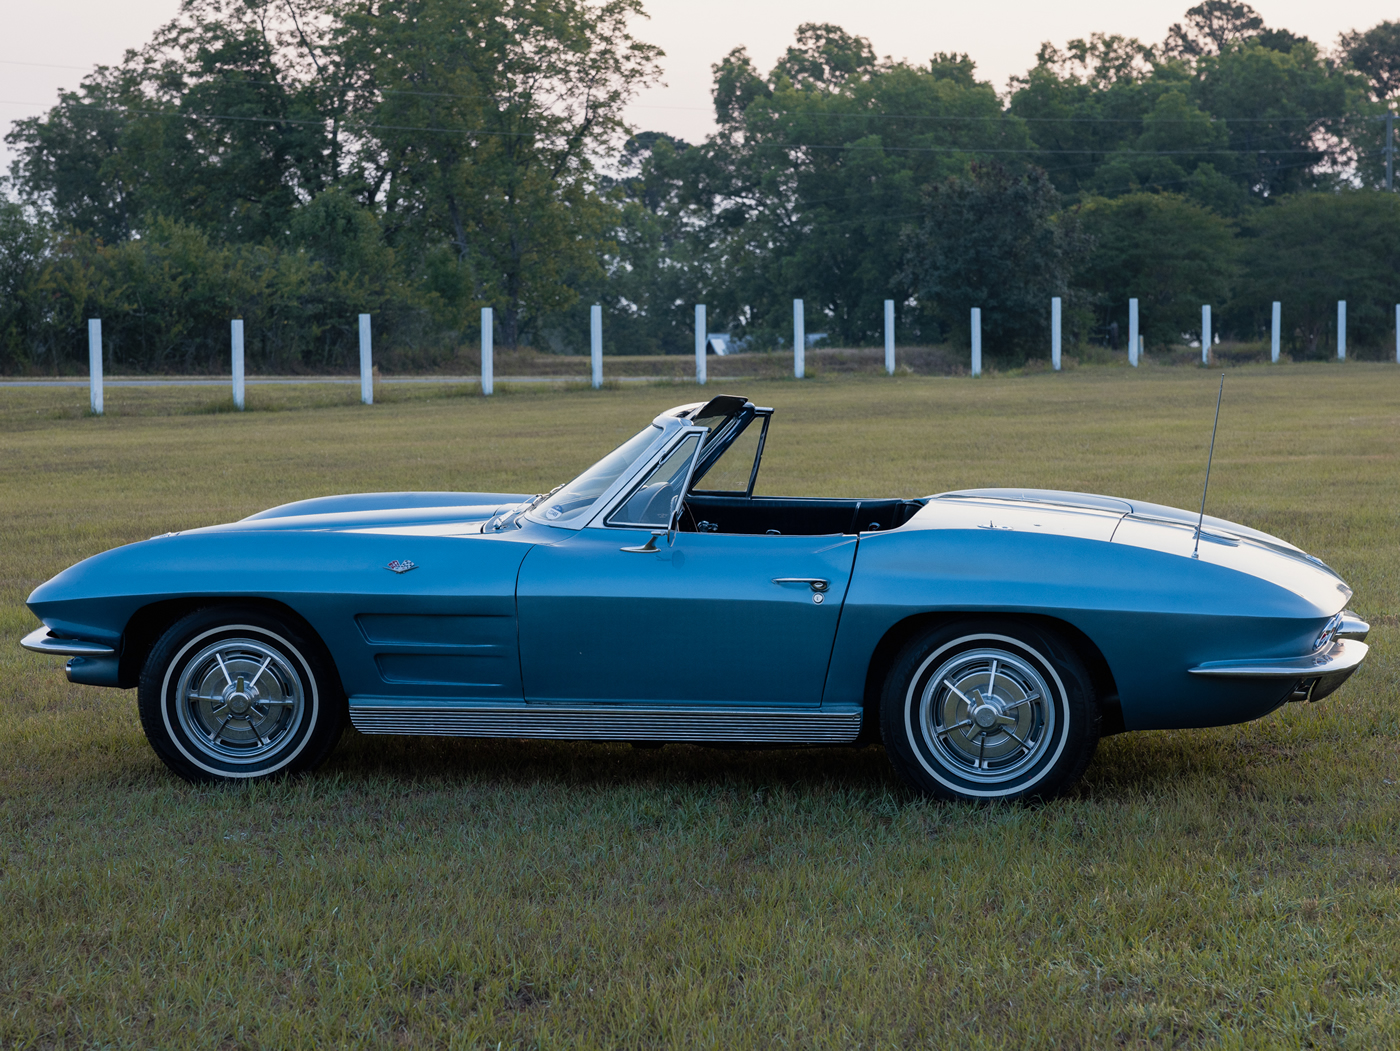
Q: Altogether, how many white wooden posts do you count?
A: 15